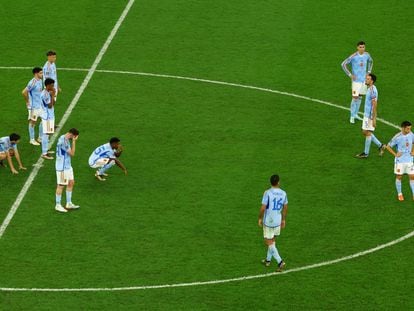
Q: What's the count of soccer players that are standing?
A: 8